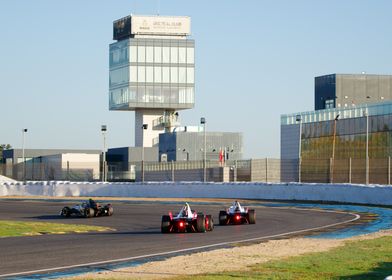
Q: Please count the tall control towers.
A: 1